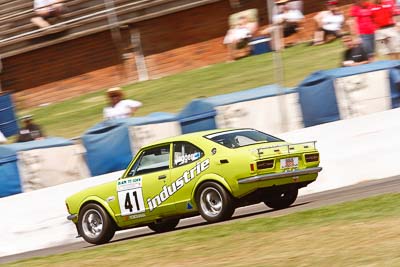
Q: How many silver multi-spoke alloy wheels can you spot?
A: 2